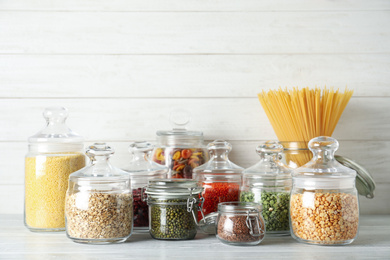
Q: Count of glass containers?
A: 10